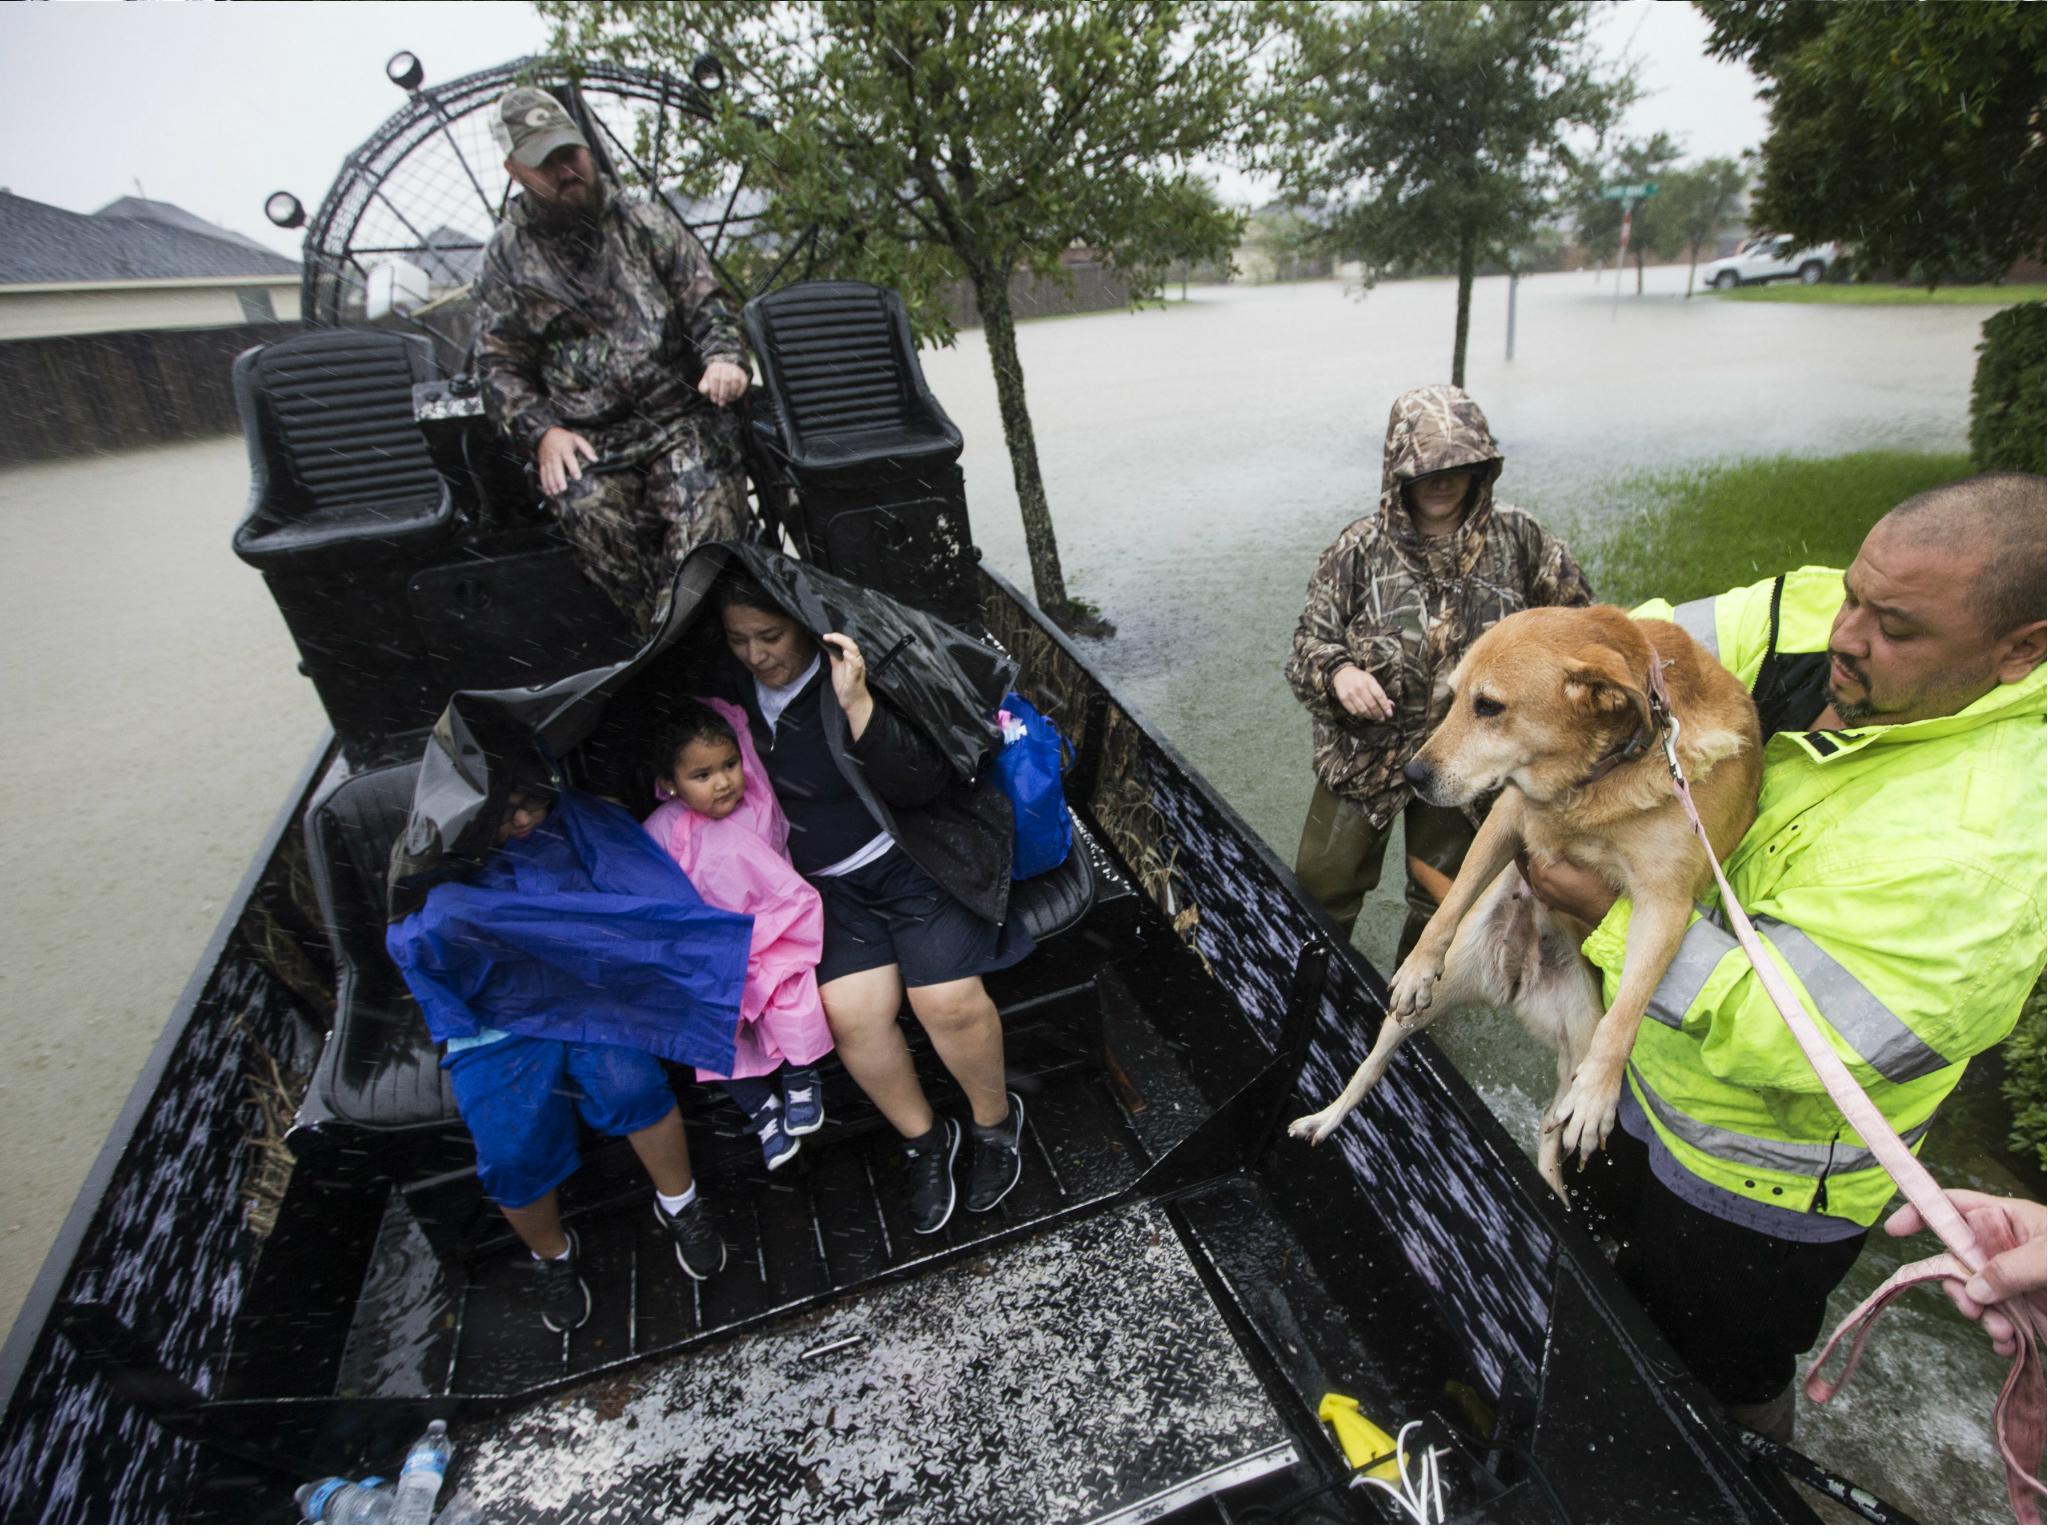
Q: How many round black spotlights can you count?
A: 3